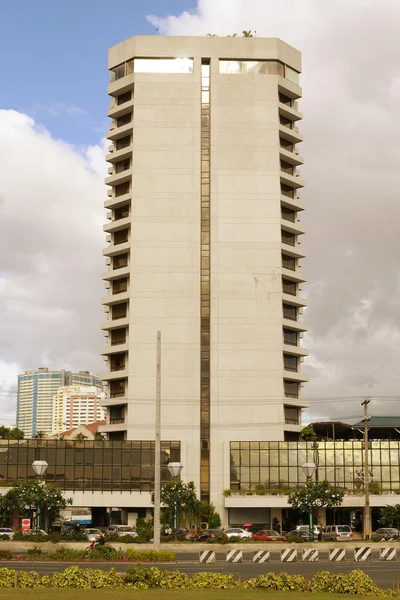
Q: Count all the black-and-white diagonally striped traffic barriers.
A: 8